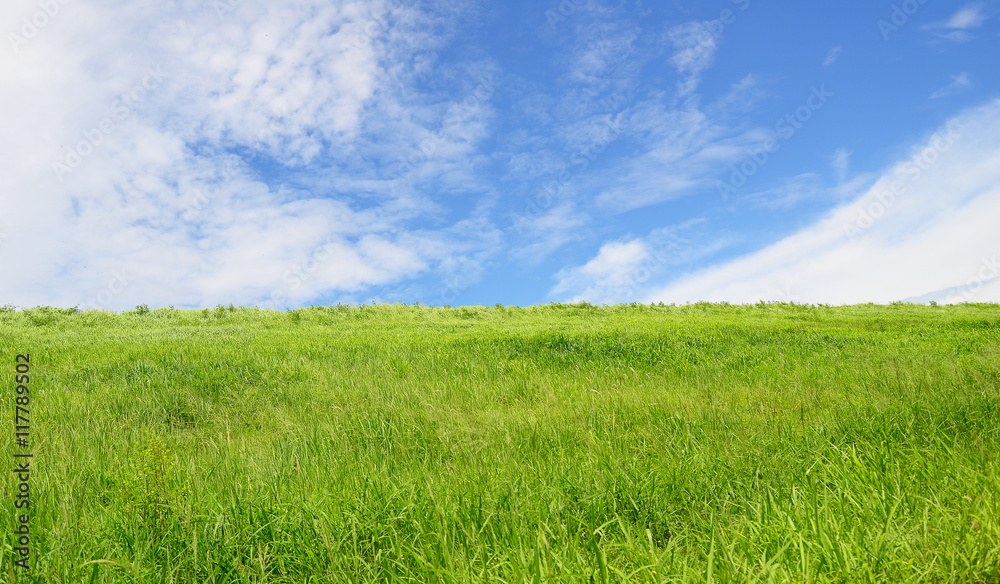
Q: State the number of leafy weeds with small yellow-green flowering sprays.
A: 1